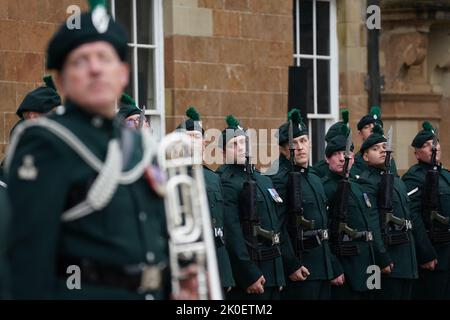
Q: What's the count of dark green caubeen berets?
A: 11